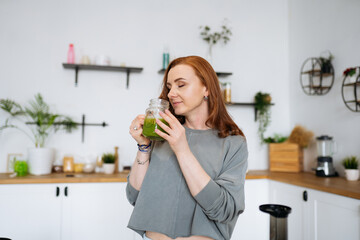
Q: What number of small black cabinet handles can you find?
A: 3